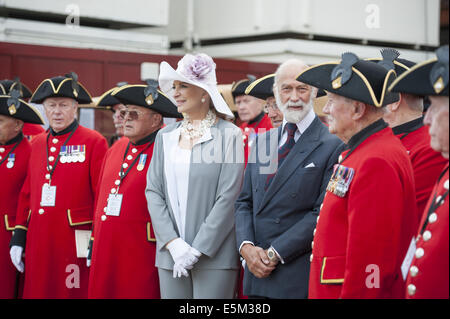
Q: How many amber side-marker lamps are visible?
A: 0